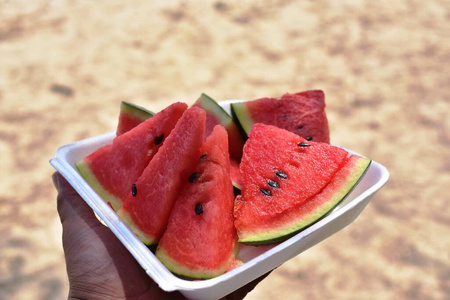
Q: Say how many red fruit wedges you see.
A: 7